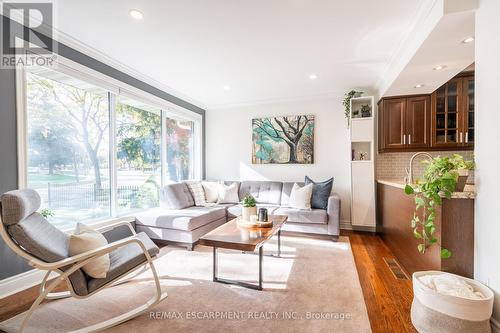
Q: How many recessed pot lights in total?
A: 6